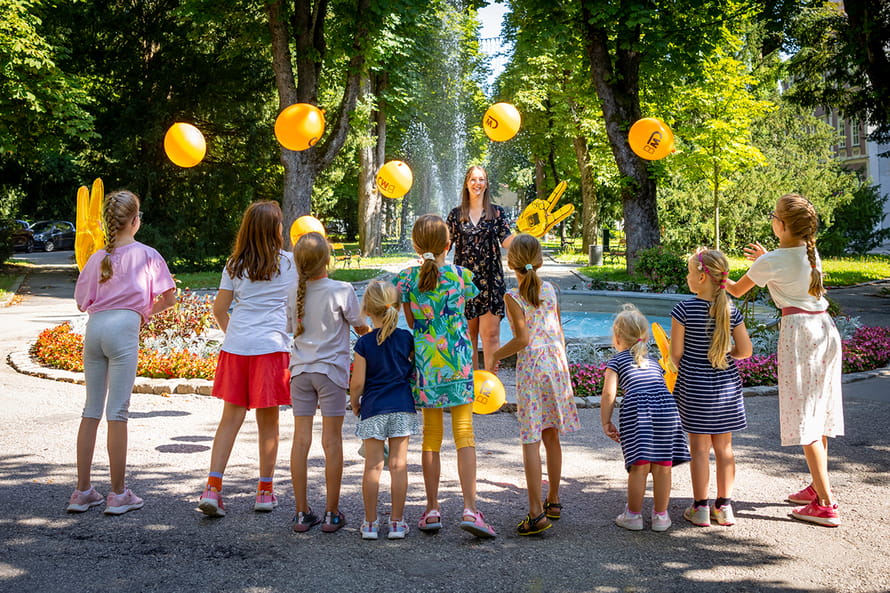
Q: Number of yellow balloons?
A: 7